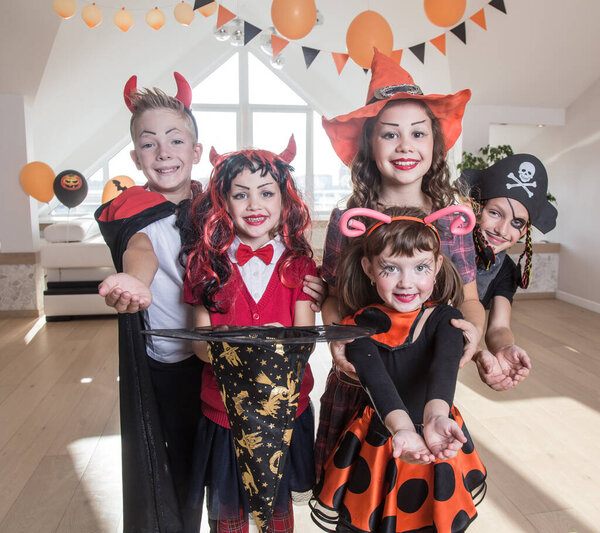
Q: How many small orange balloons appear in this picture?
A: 6